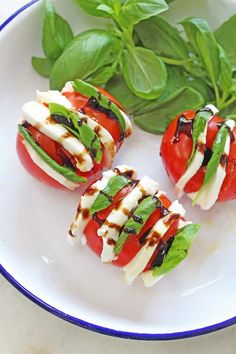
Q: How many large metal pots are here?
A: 0